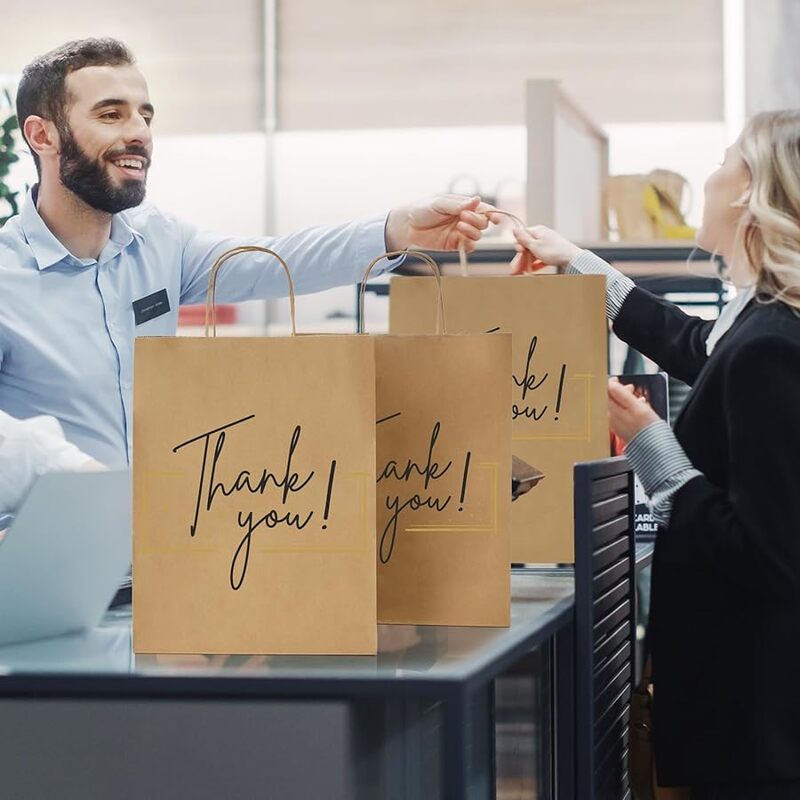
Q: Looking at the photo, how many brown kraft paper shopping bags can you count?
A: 3